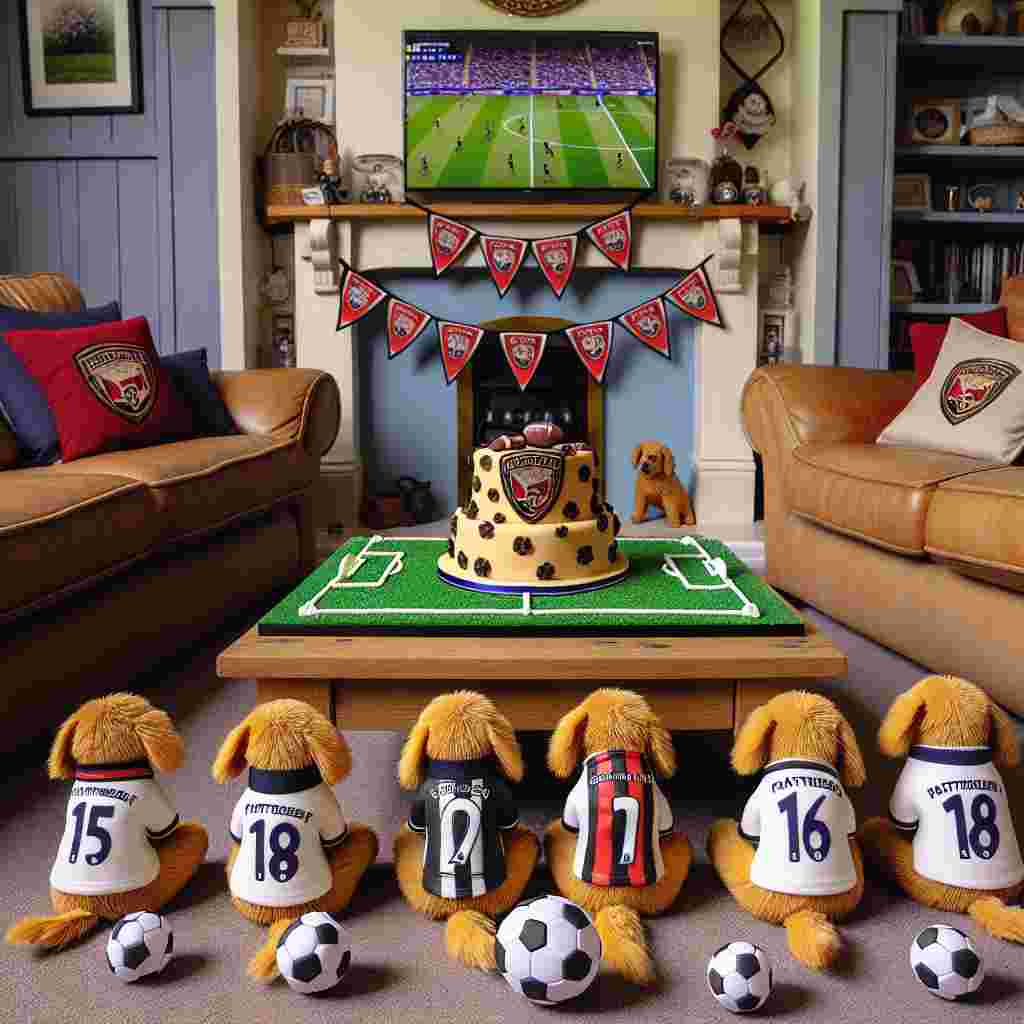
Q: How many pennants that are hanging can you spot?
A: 11